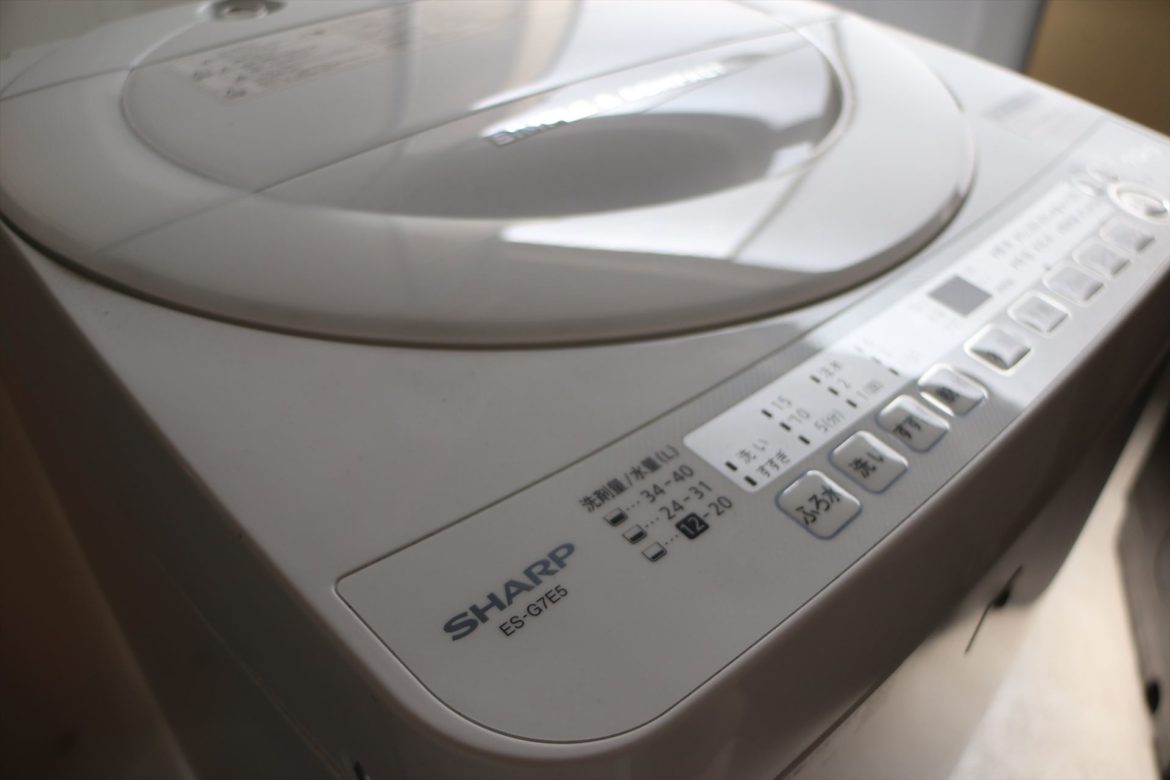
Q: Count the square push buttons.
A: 9